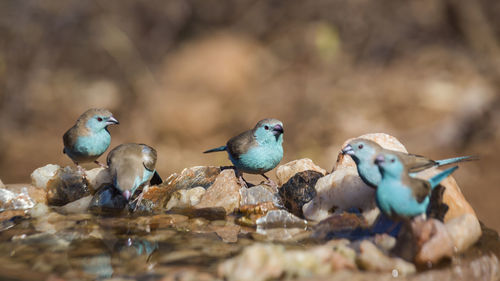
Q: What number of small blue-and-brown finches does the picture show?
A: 5